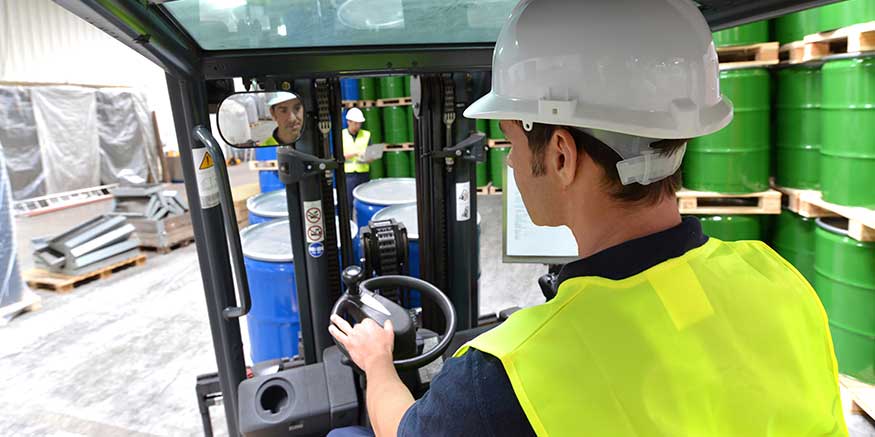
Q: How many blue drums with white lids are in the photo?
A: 4